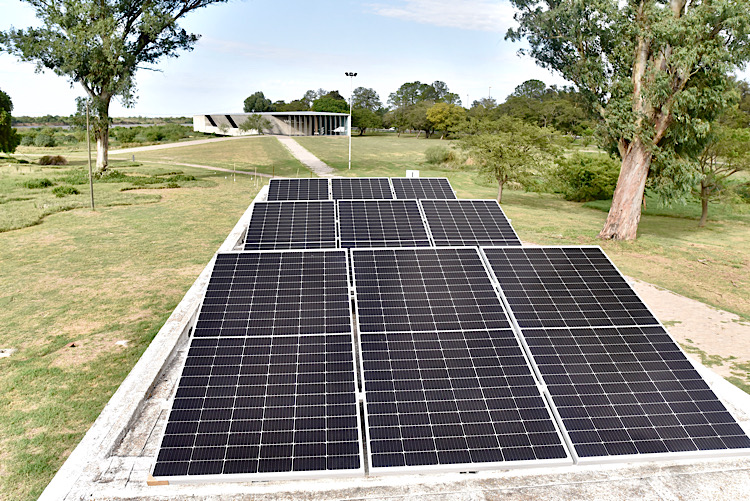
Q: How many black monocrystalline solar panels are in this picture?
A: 9